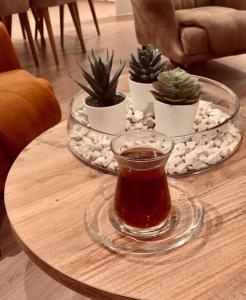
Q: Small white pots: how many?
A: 3